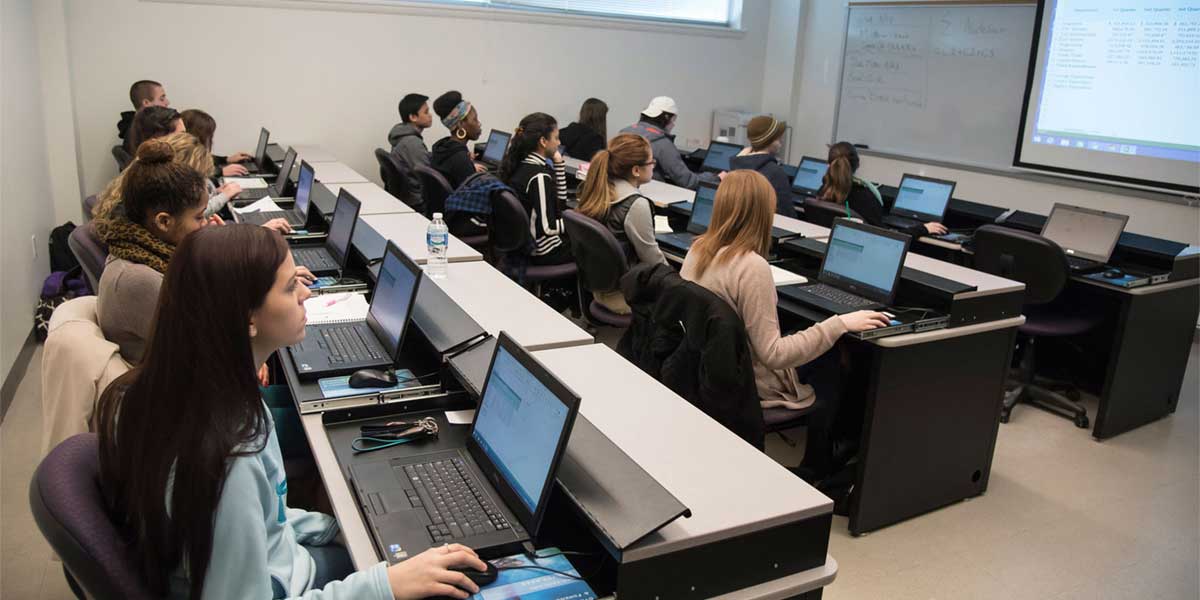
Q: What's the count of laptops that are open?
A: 13